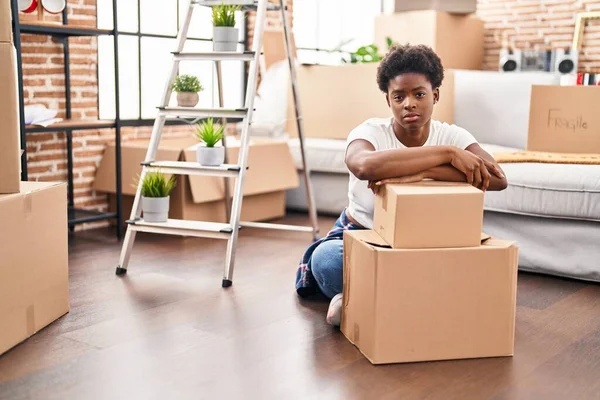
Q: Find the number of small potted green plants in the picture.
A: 4